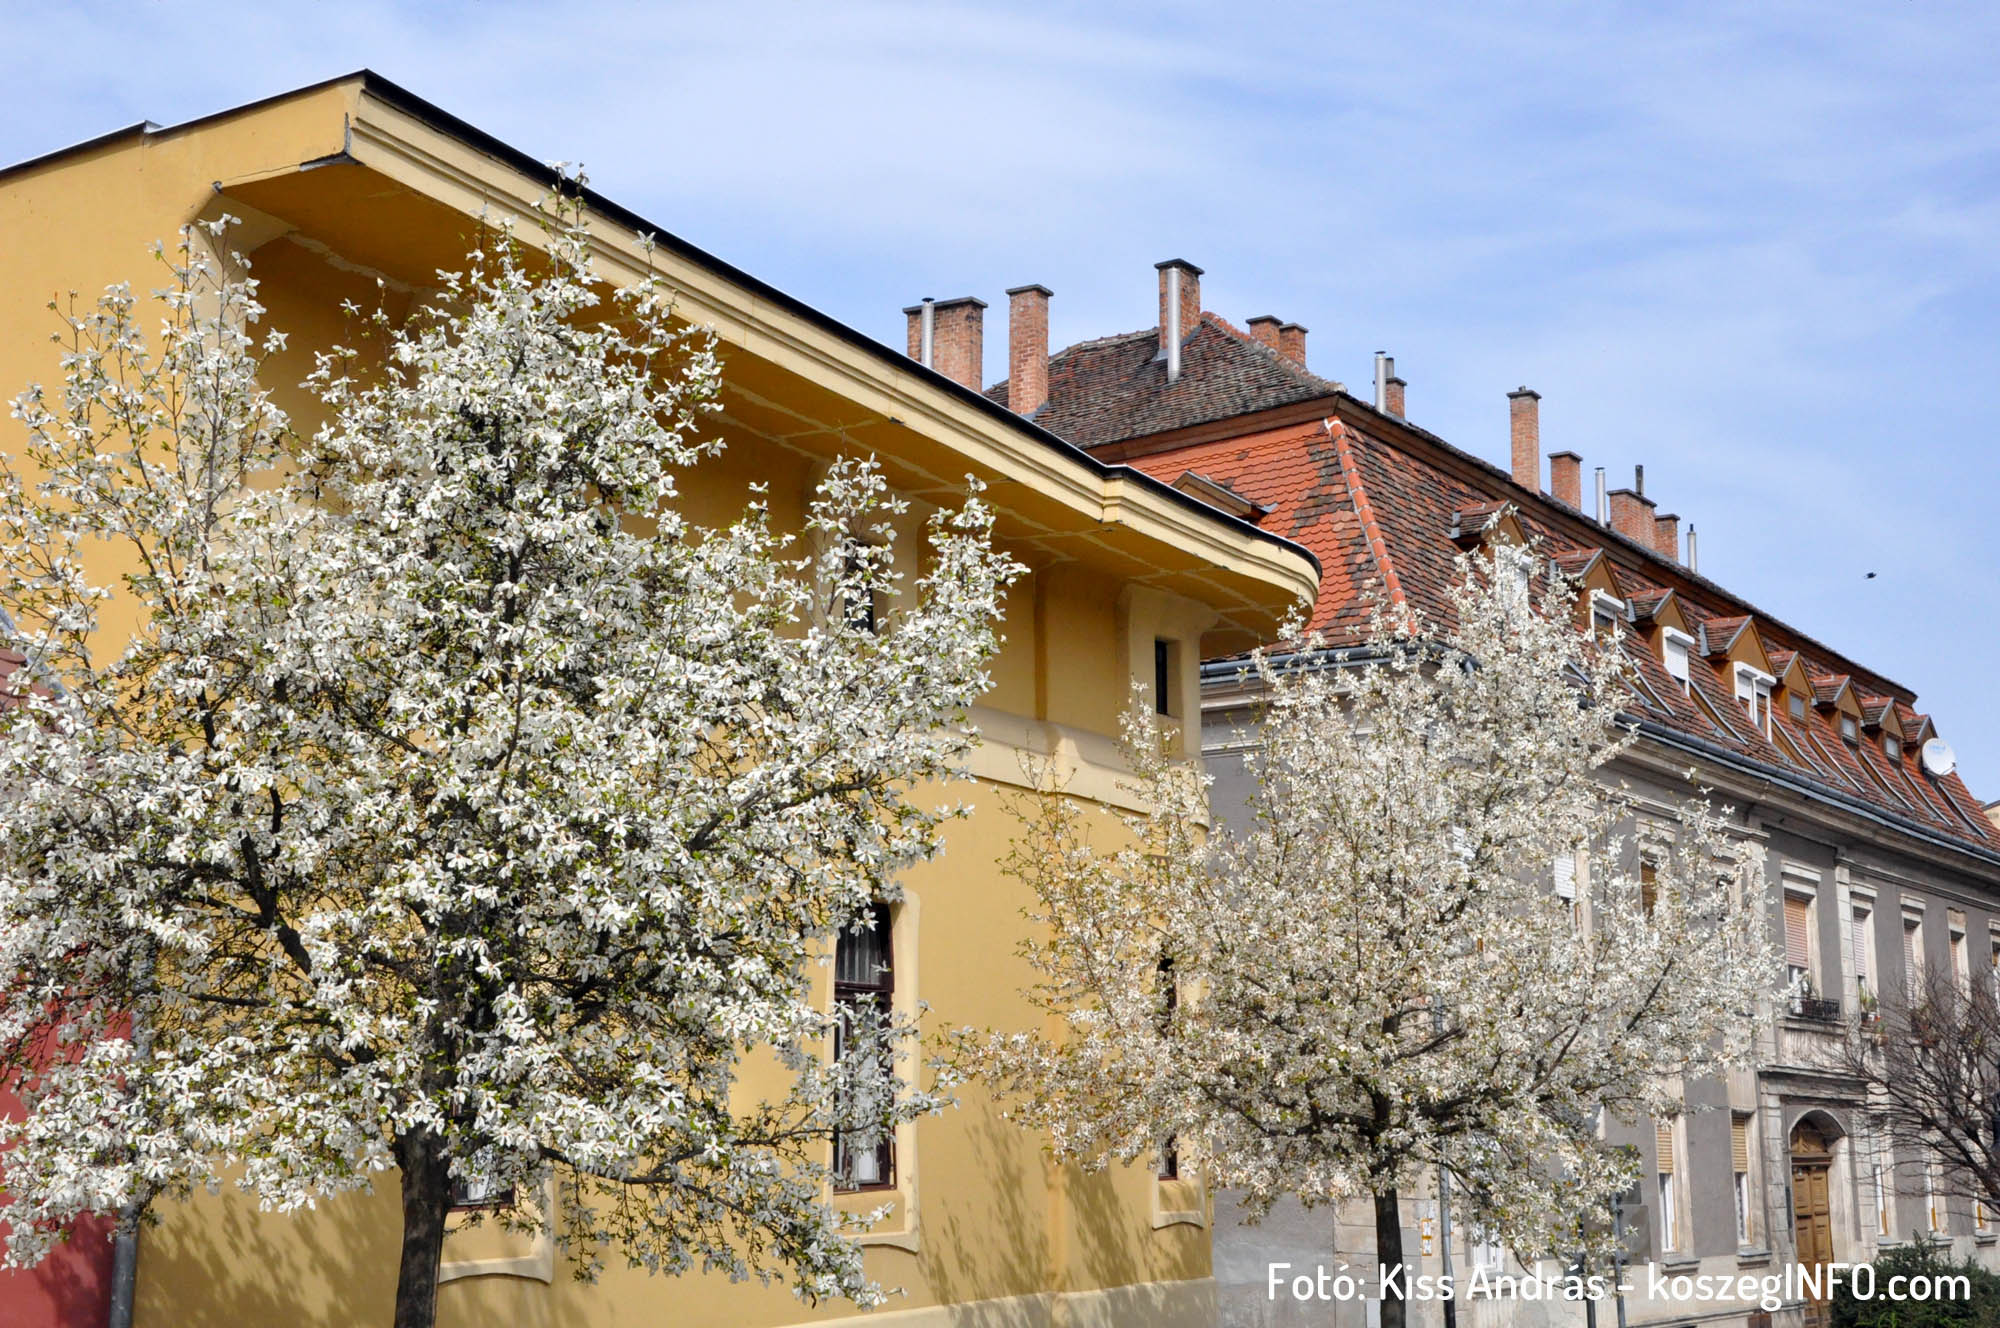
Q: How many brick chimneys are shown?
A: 10